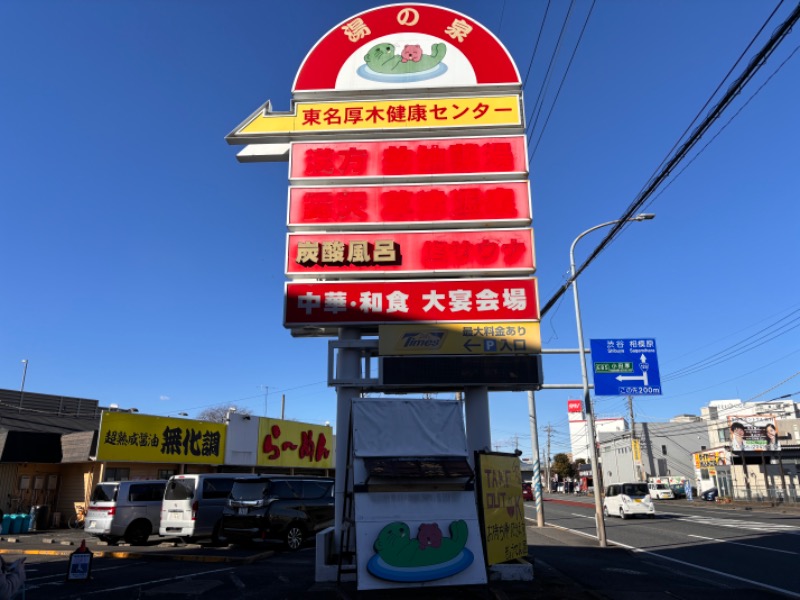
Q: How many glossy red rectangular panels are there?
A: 4